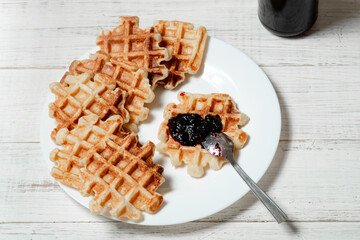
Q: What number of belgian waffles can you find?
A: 7